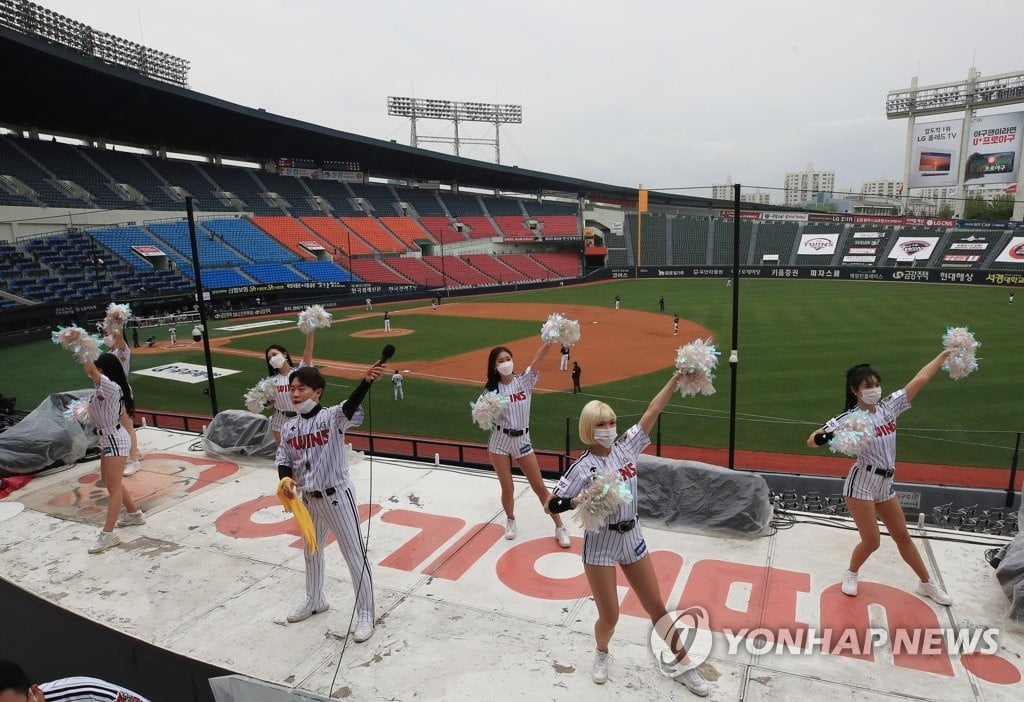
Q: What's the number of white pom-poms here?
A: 11